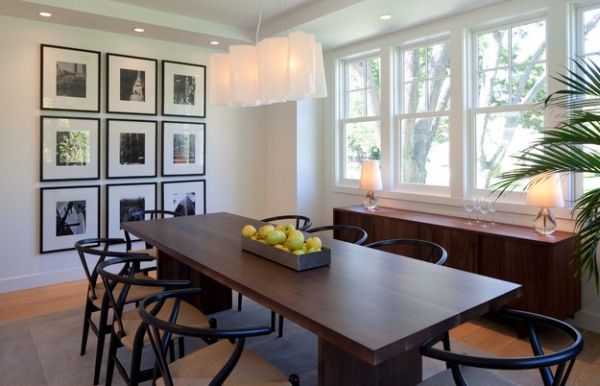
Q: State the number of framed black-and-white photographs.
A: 9